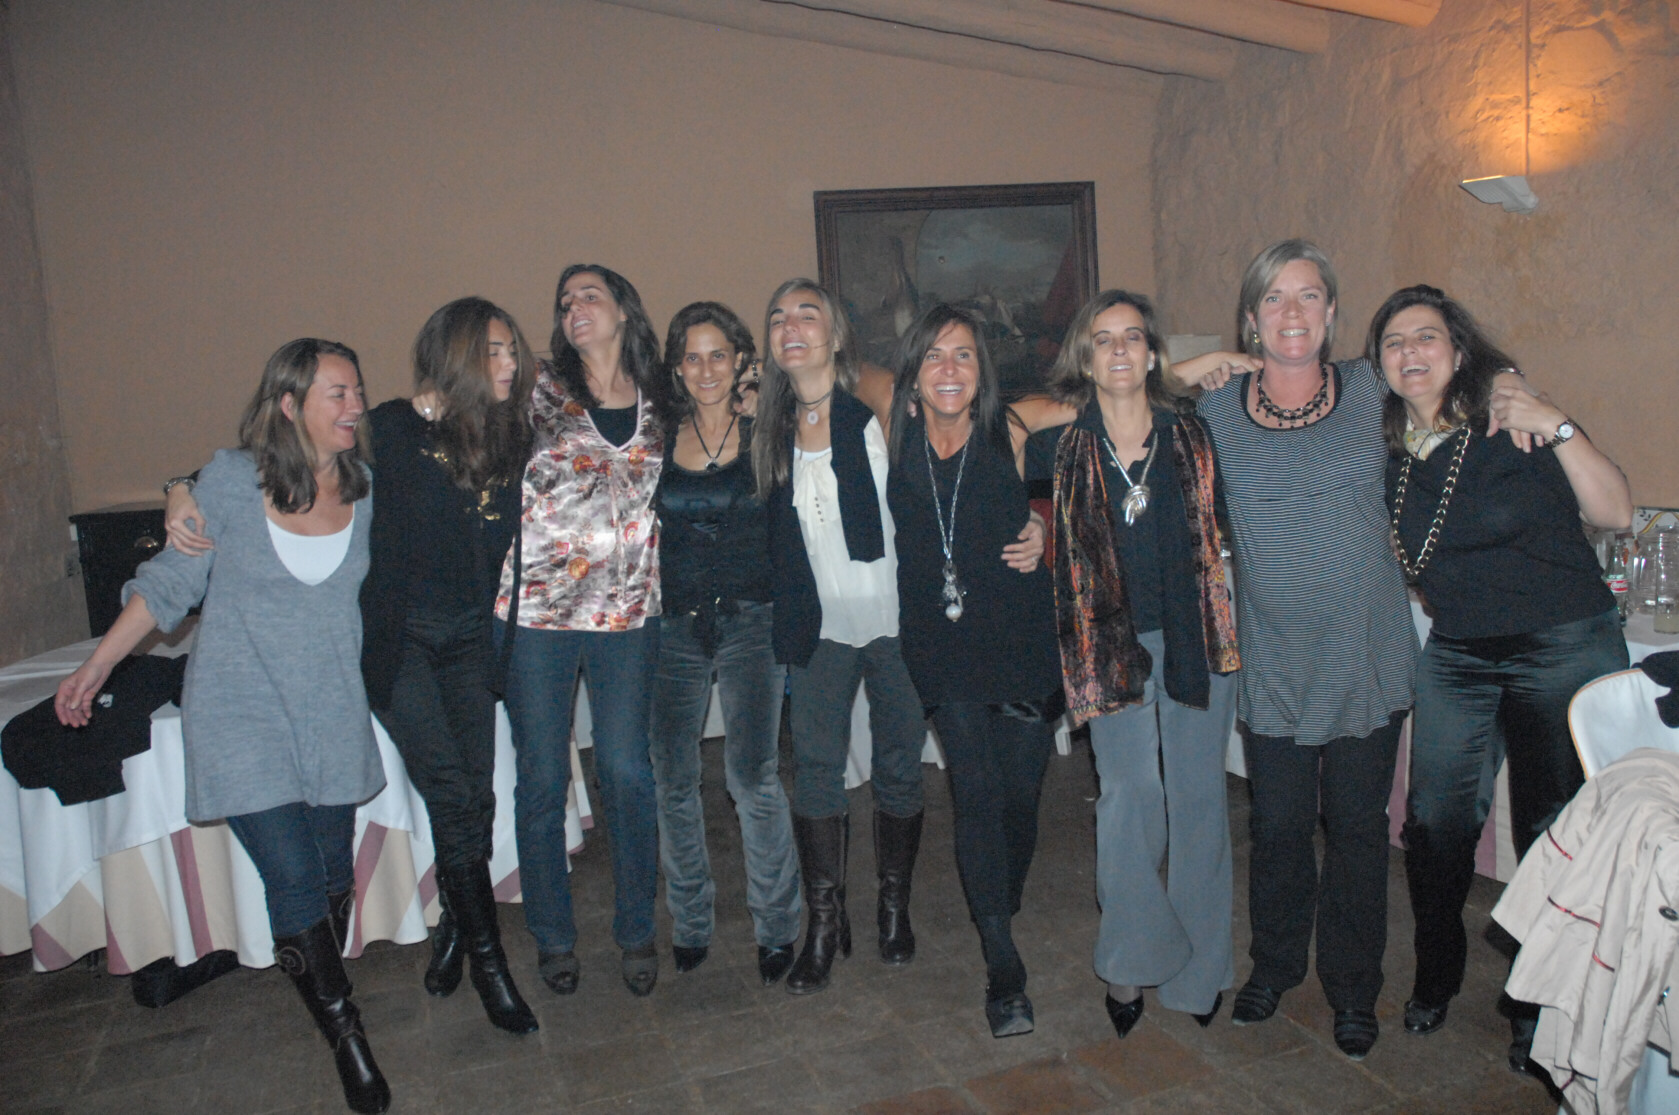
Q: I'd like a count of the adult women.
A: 9